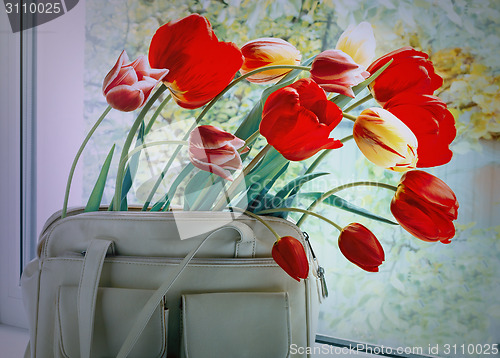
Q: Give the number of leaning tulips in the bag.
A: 13